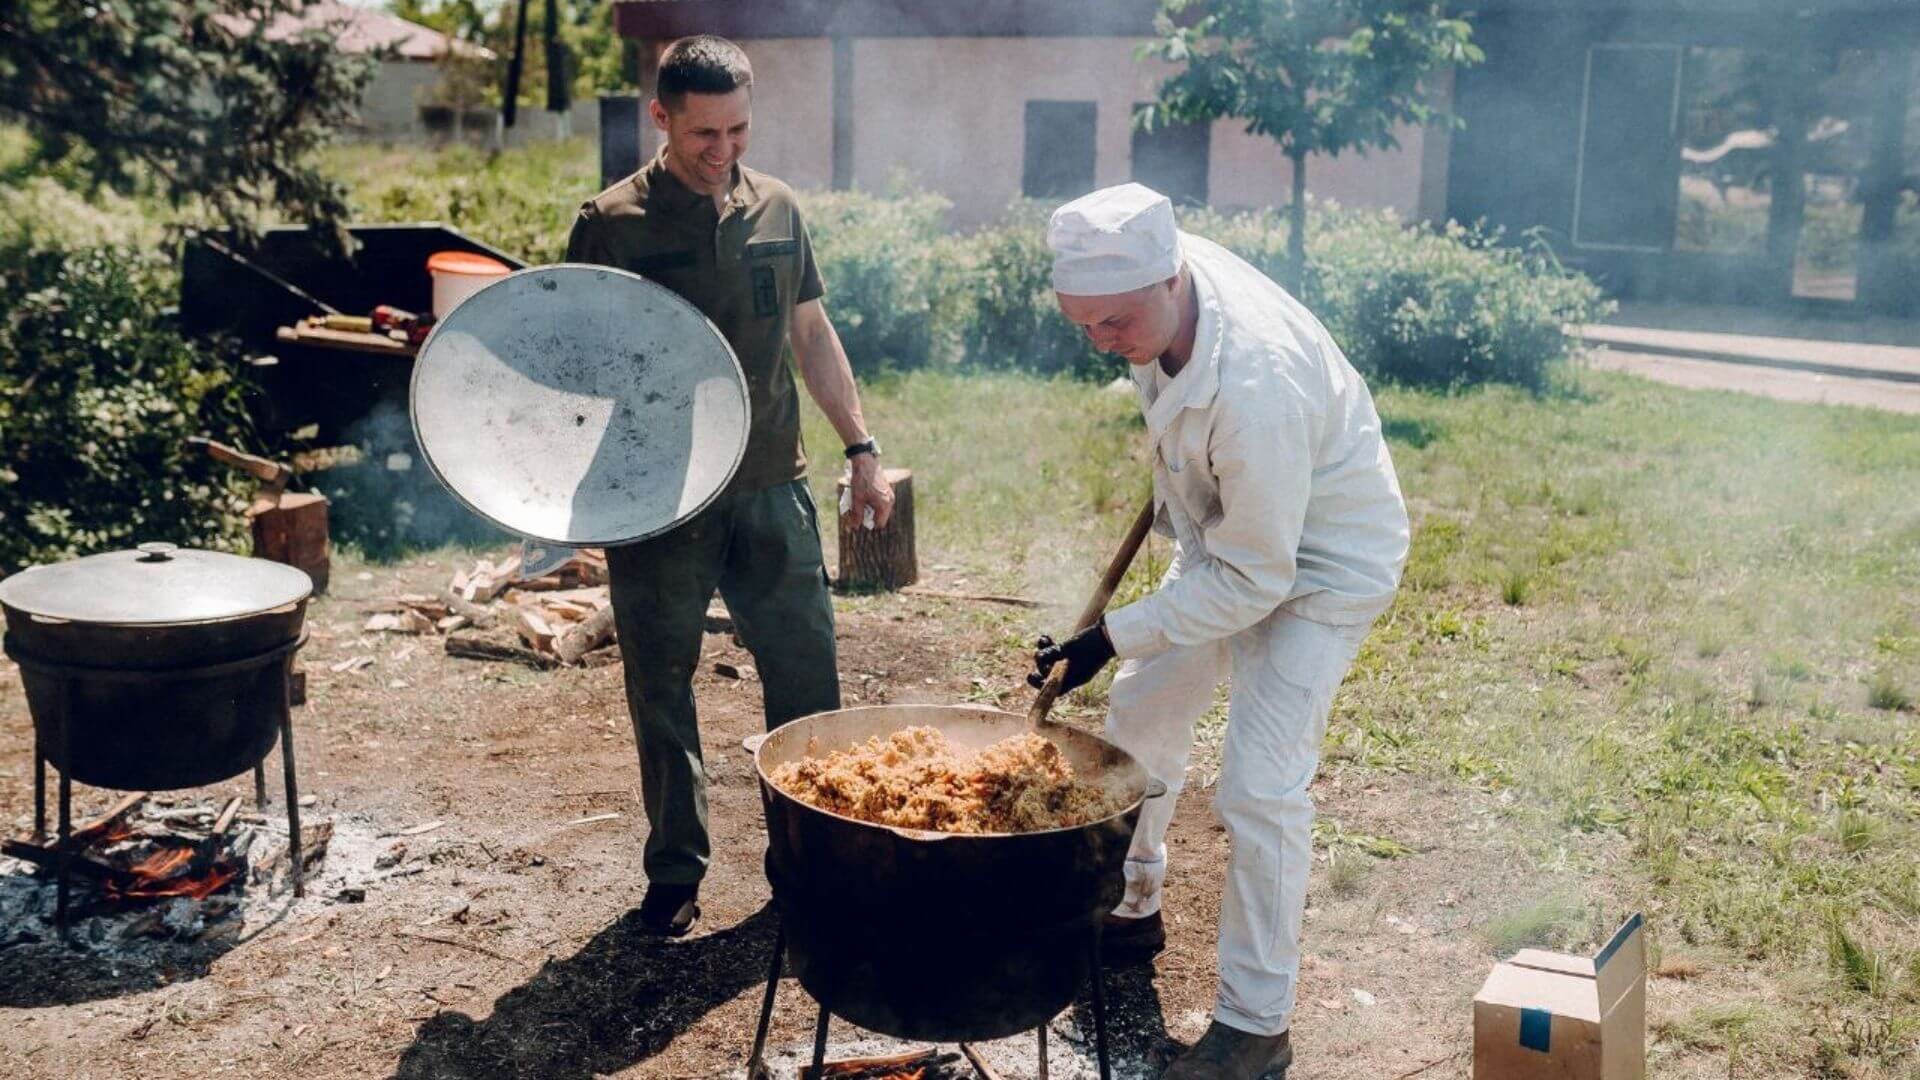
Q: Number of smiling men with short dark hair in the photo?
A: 1